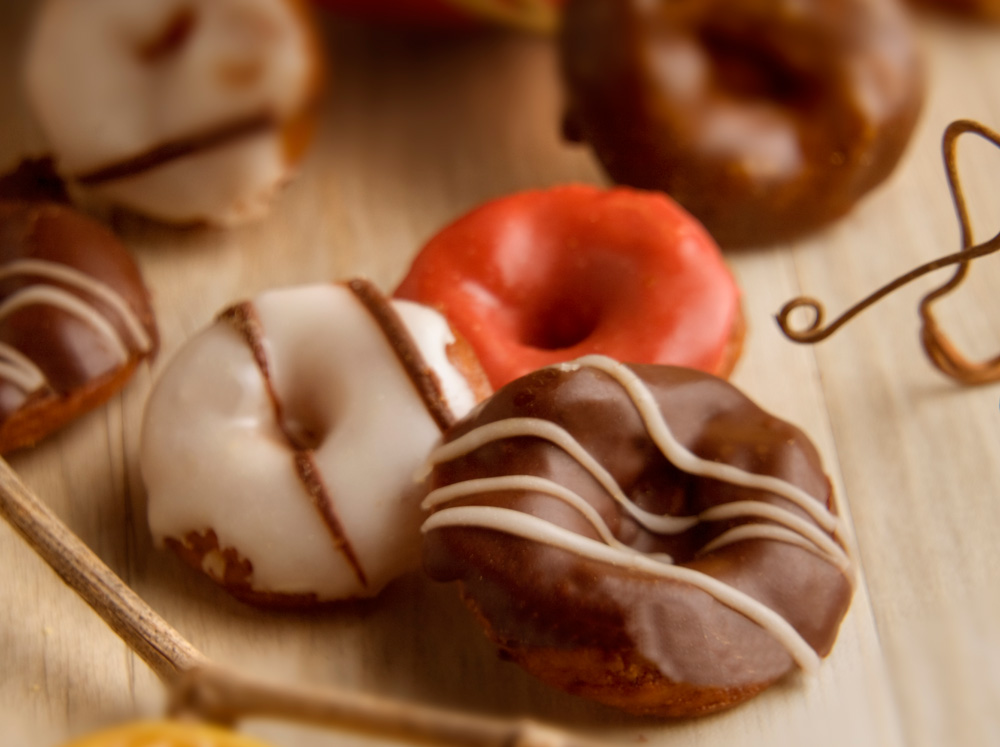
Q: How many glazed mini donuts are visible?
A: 6